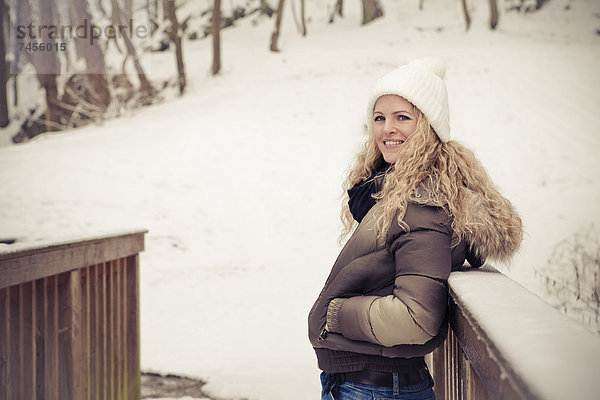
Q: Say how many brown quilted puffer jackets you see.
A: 1